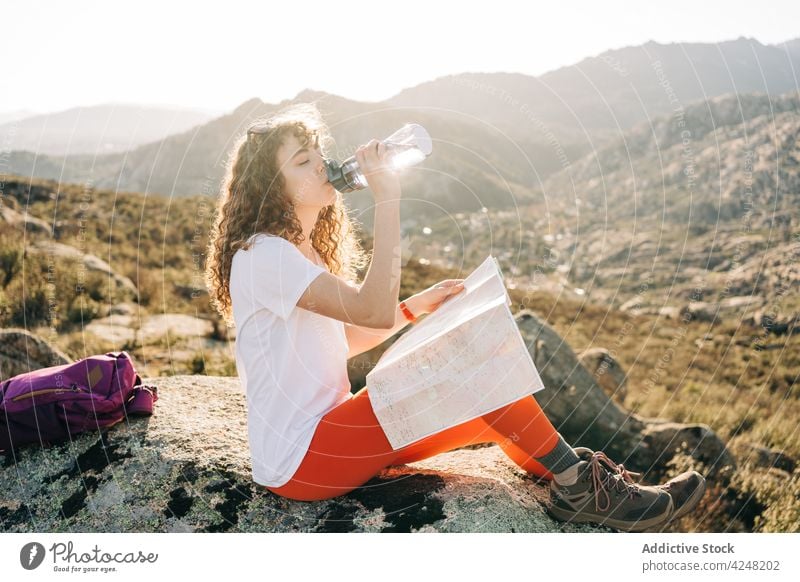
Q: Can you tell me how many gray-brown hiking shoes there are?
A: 2